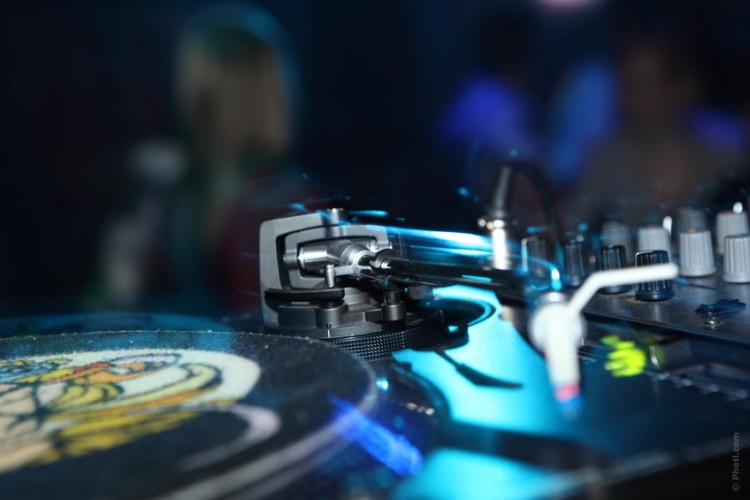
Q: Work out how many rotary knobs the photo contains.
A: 10